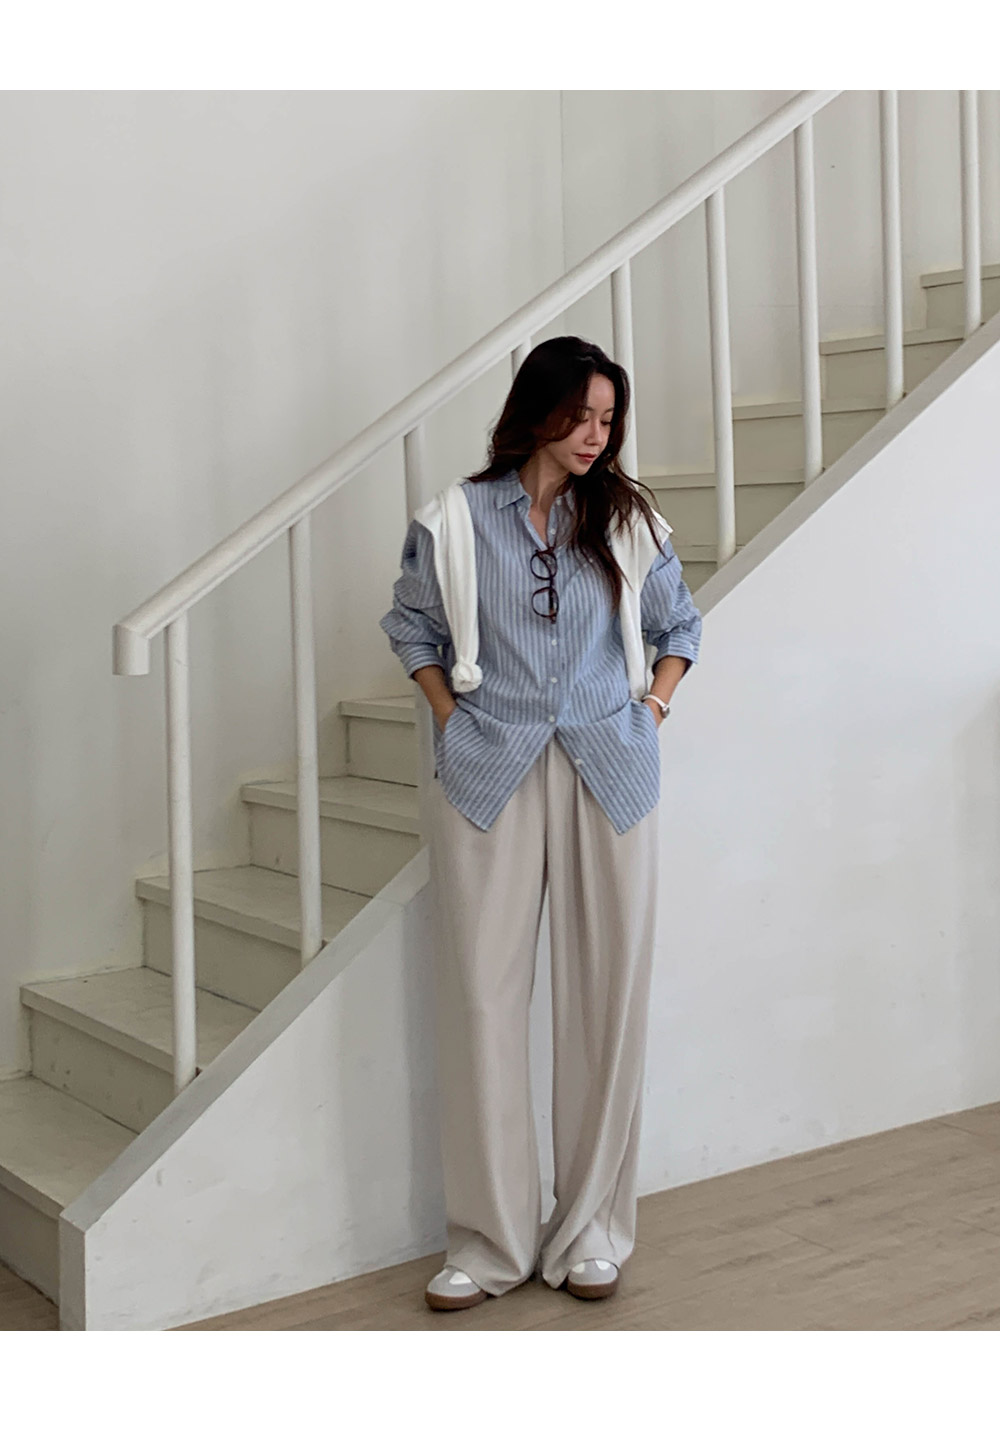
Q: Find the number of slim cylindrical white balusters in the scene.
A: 9